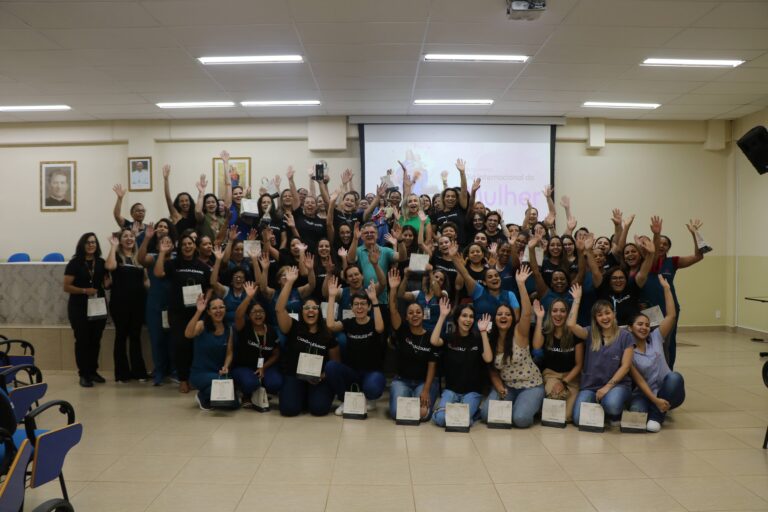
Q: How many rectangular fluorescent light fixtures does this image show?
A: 8